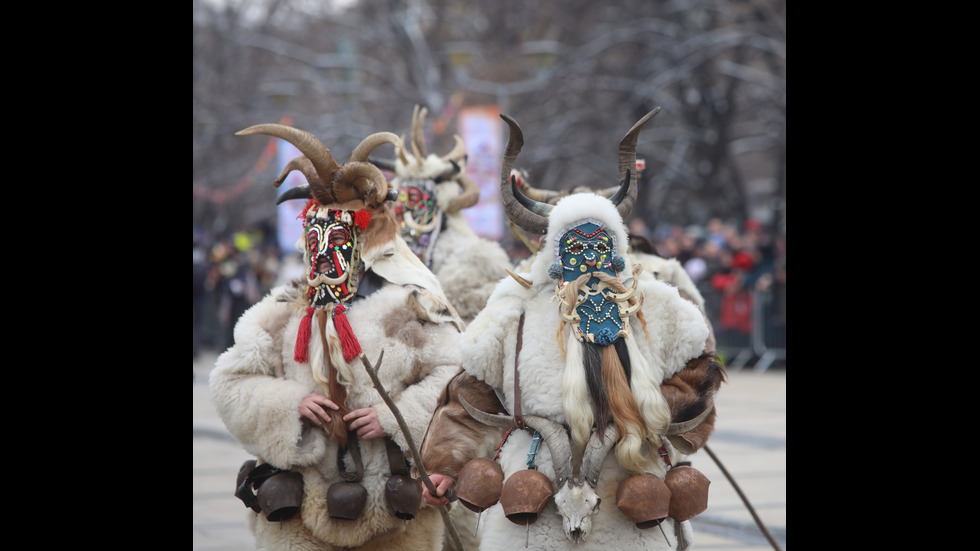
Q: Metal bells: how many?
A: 8